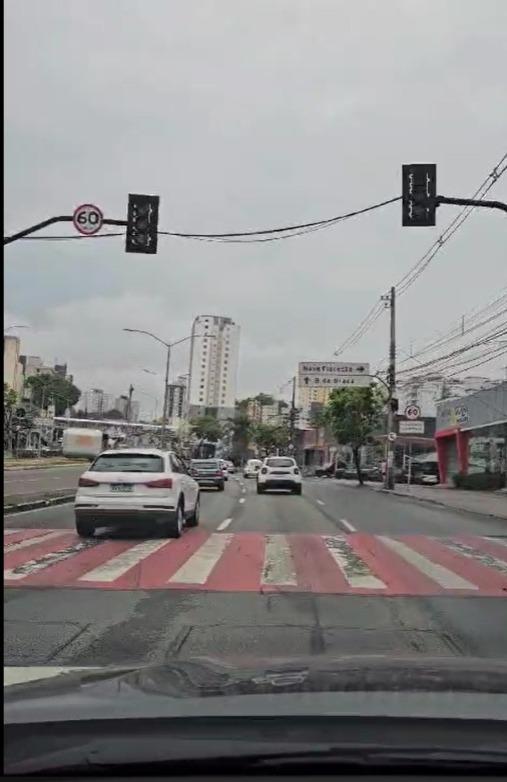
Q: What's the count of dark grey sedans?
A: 1